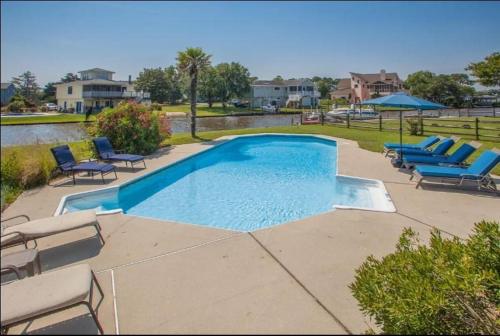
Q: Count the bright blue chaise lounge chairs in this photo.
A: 4